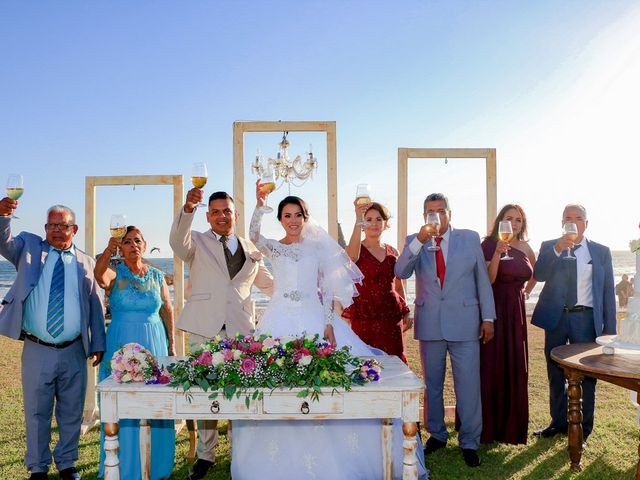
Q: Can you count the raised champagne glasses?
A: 8